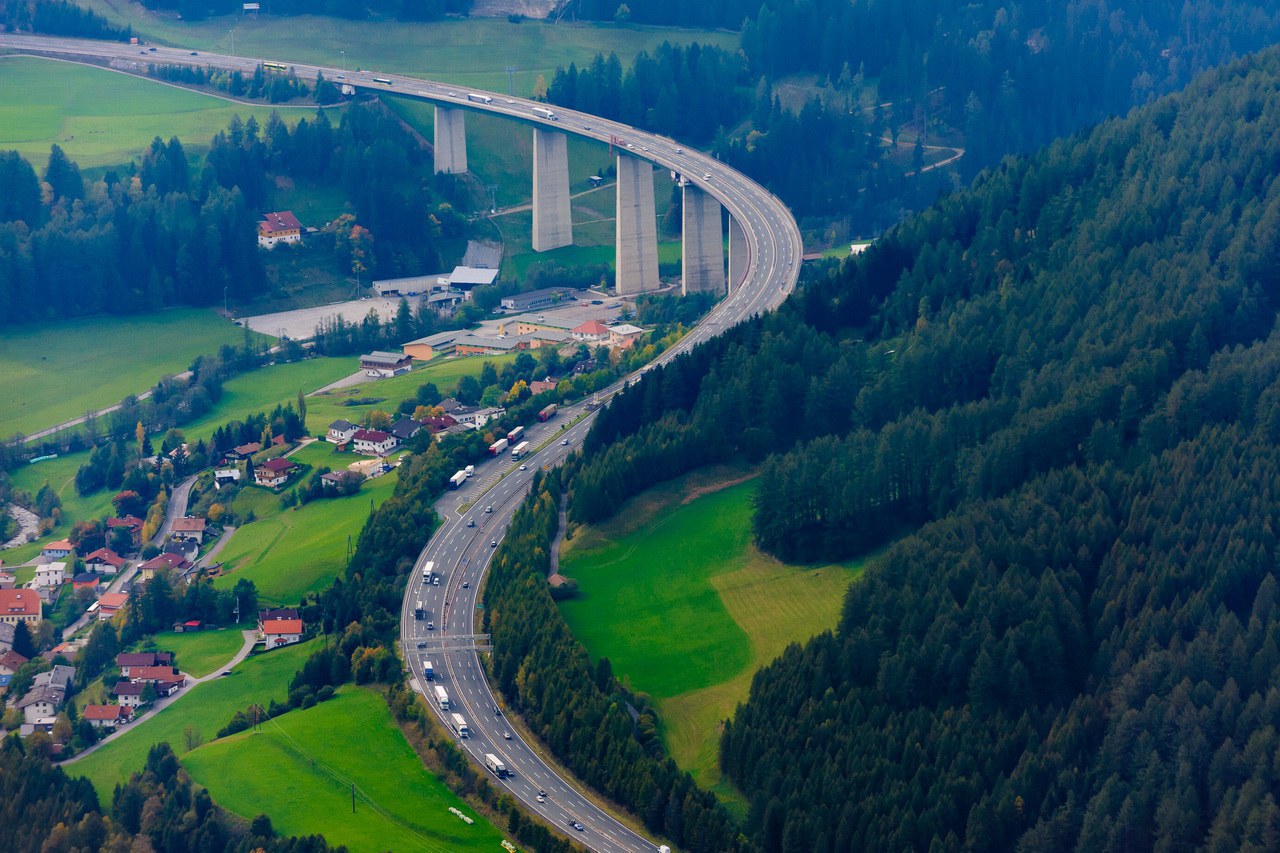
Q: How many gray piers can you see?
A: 5